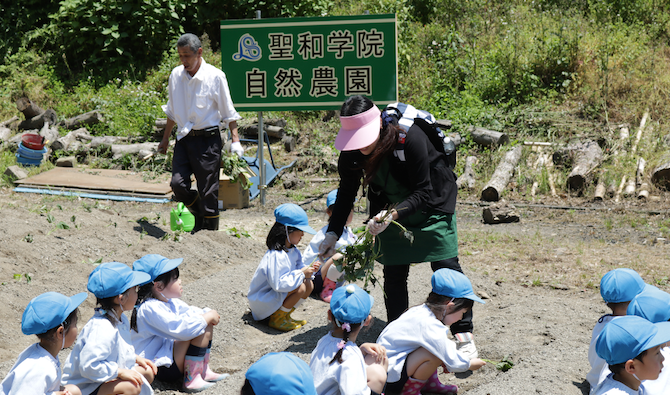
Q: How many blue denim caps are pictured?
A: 11